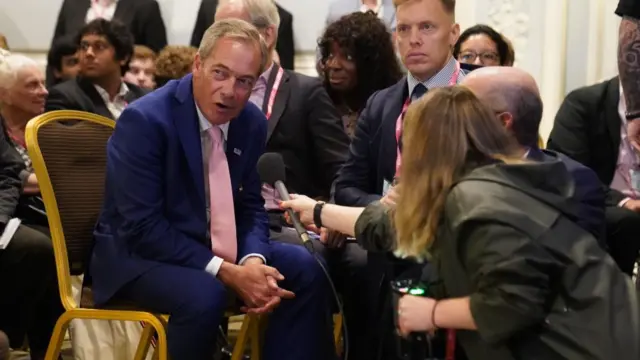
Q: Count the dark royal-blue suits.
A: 1